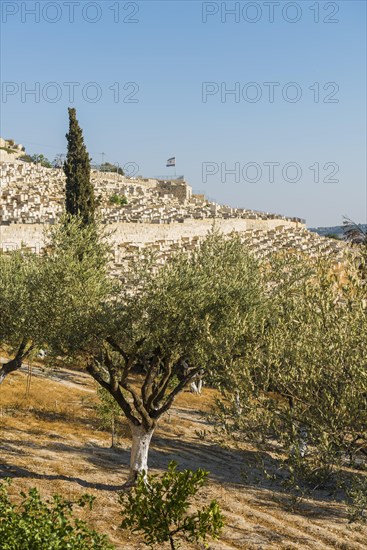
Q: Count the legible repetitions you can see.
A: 5